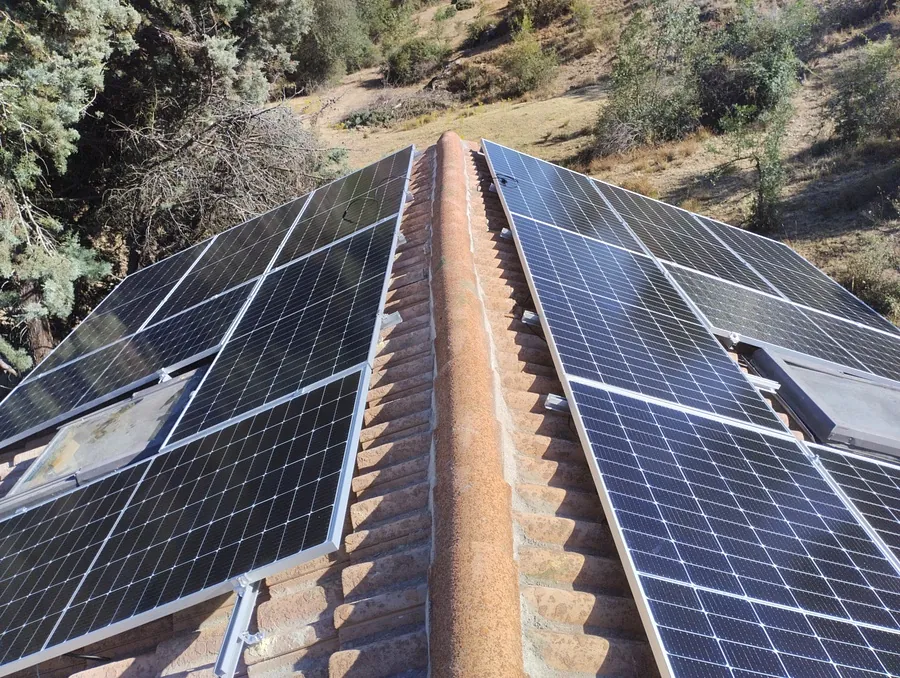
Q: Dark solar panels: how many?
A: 13